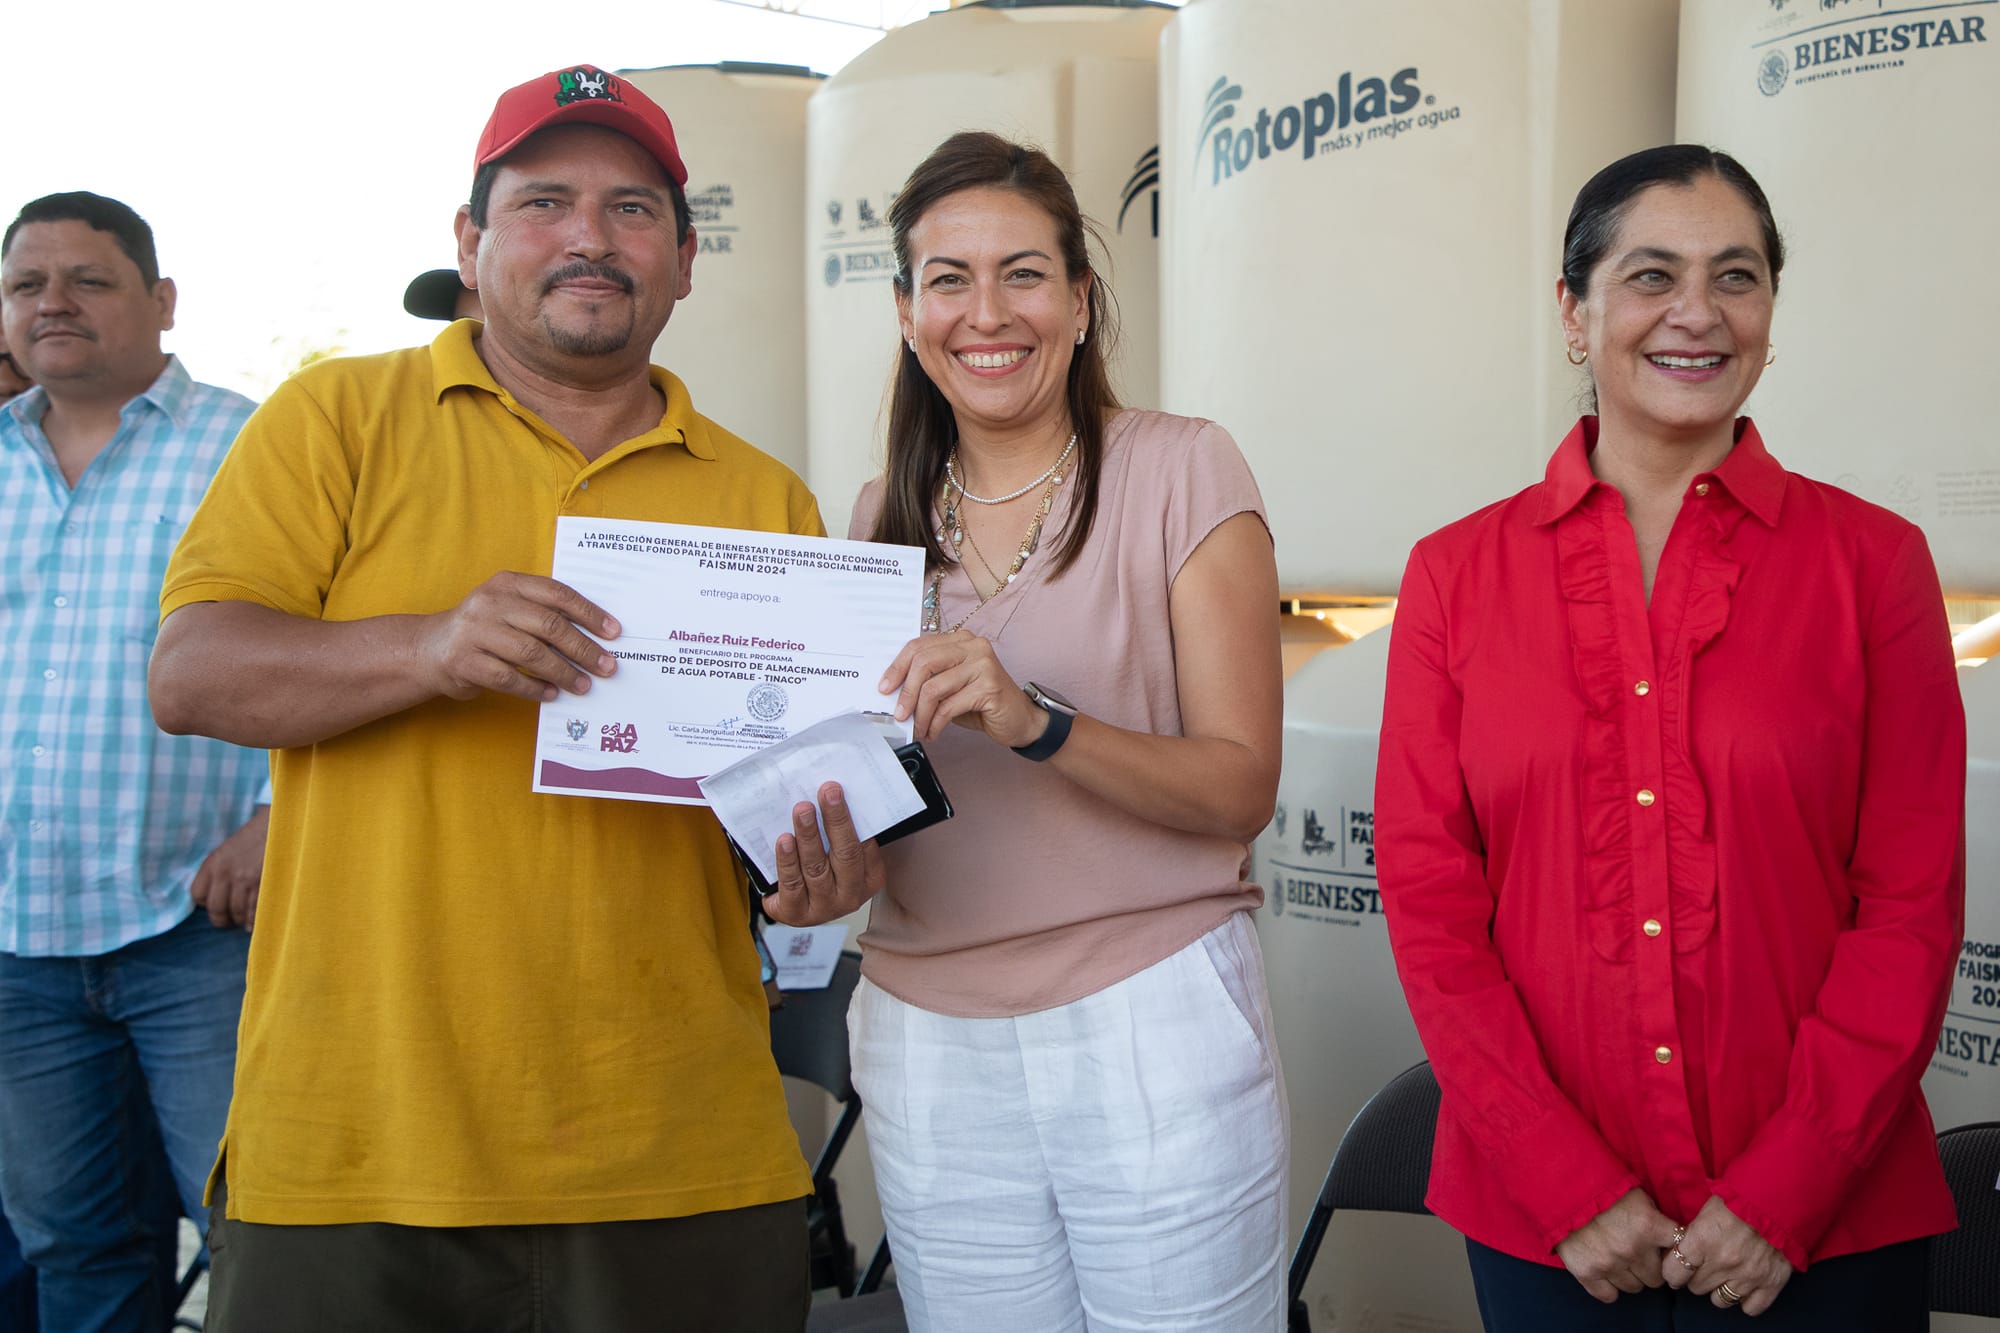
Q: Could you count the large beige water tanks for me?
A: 6